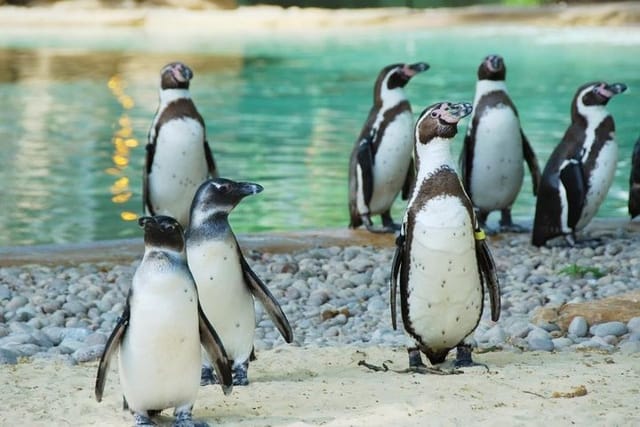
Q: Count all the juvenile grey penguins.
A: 2